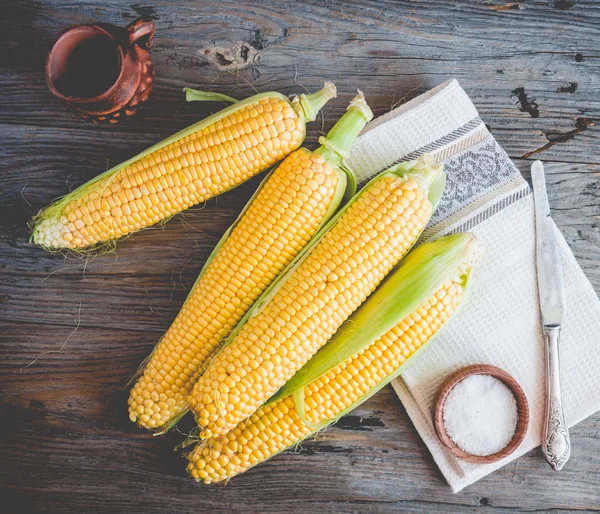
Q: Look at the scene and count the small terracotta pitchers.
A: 1